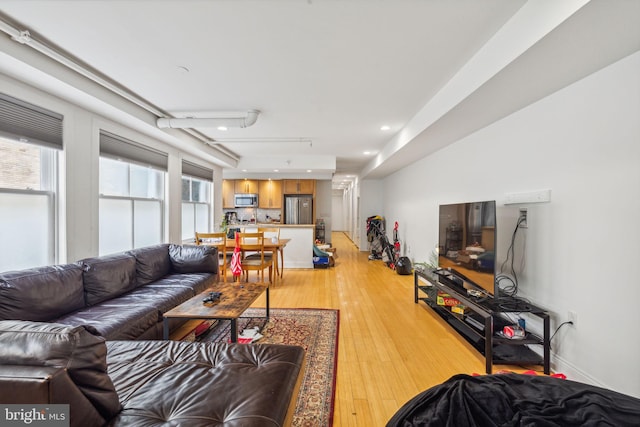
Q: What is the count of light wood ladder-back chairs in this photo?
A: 4